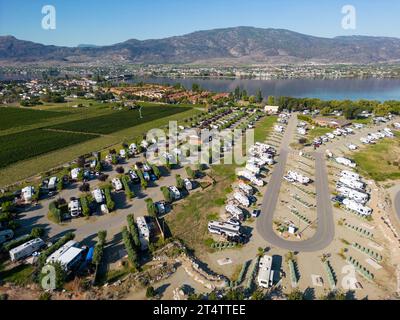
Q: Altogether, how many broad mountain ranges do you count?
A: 1